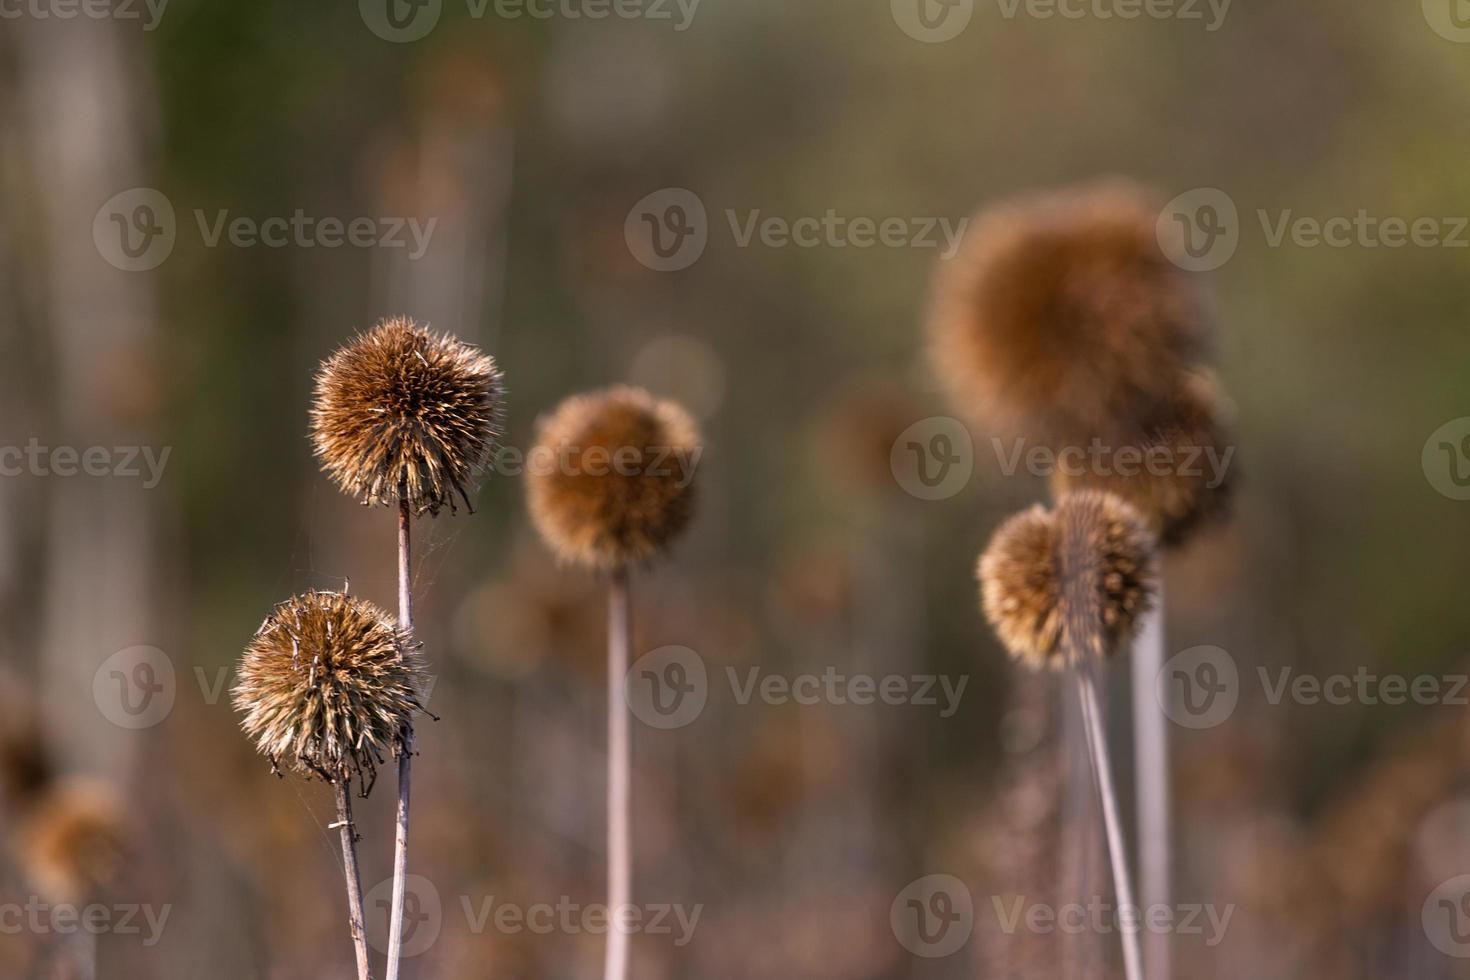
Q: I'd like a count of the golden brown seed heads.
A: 6